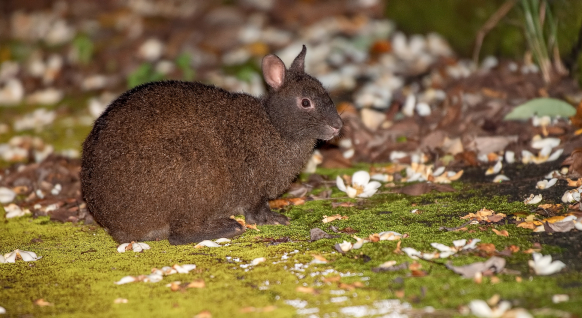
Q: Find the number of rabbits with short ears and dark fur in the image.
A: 1